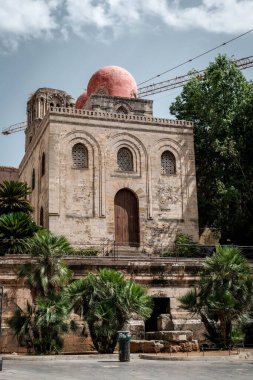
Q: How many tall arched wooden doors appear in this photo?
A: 1